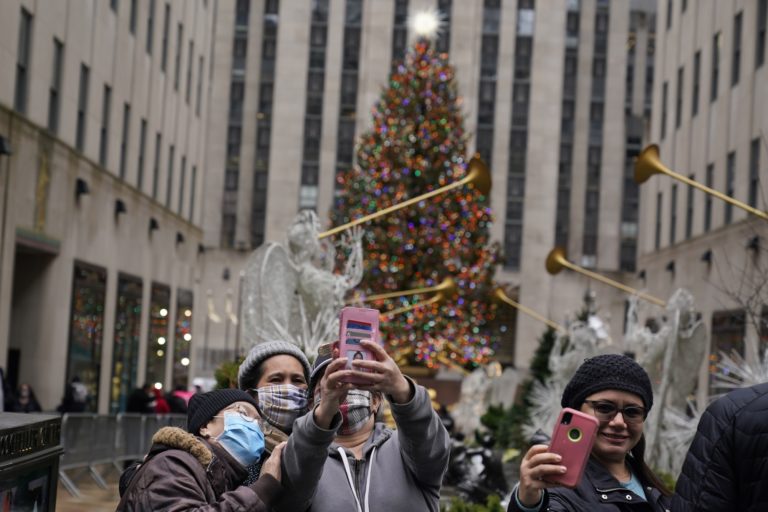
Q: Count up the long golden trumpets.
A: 6